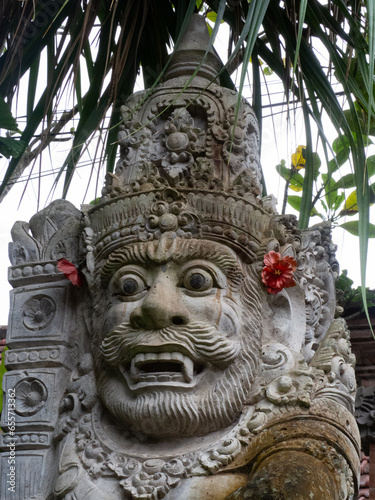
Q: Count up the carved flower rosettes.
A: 2